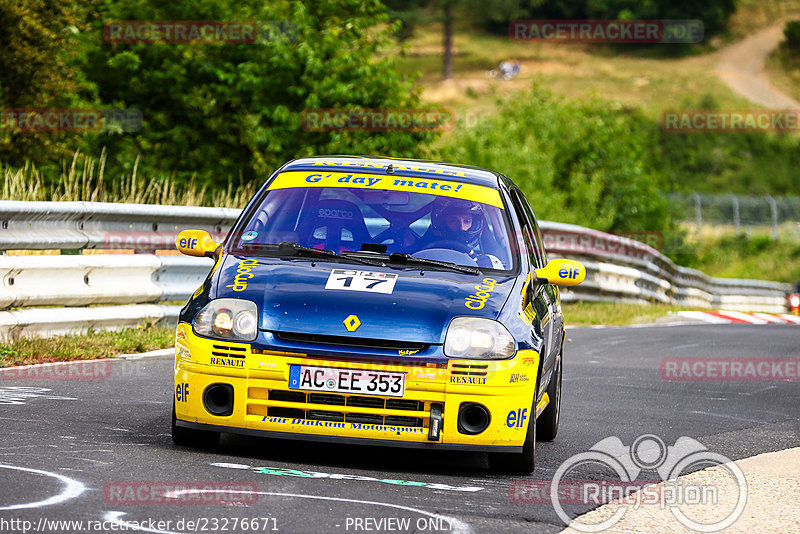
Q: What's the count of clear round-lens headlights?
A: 2